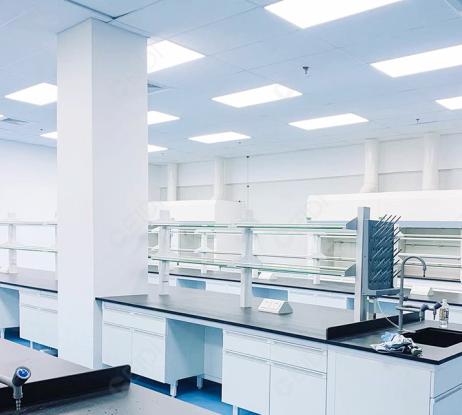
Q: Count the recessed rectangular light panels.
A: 11